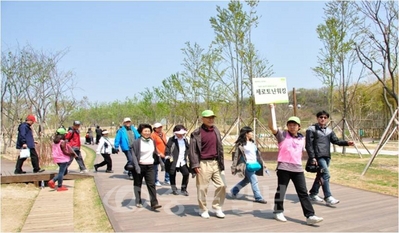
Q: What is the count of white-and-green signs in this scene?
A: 1